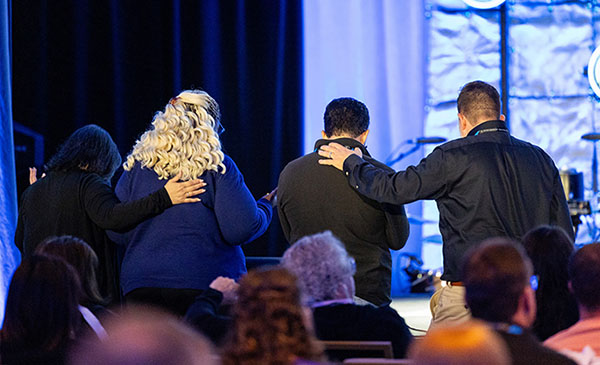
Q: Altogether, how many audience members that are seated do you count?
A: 9